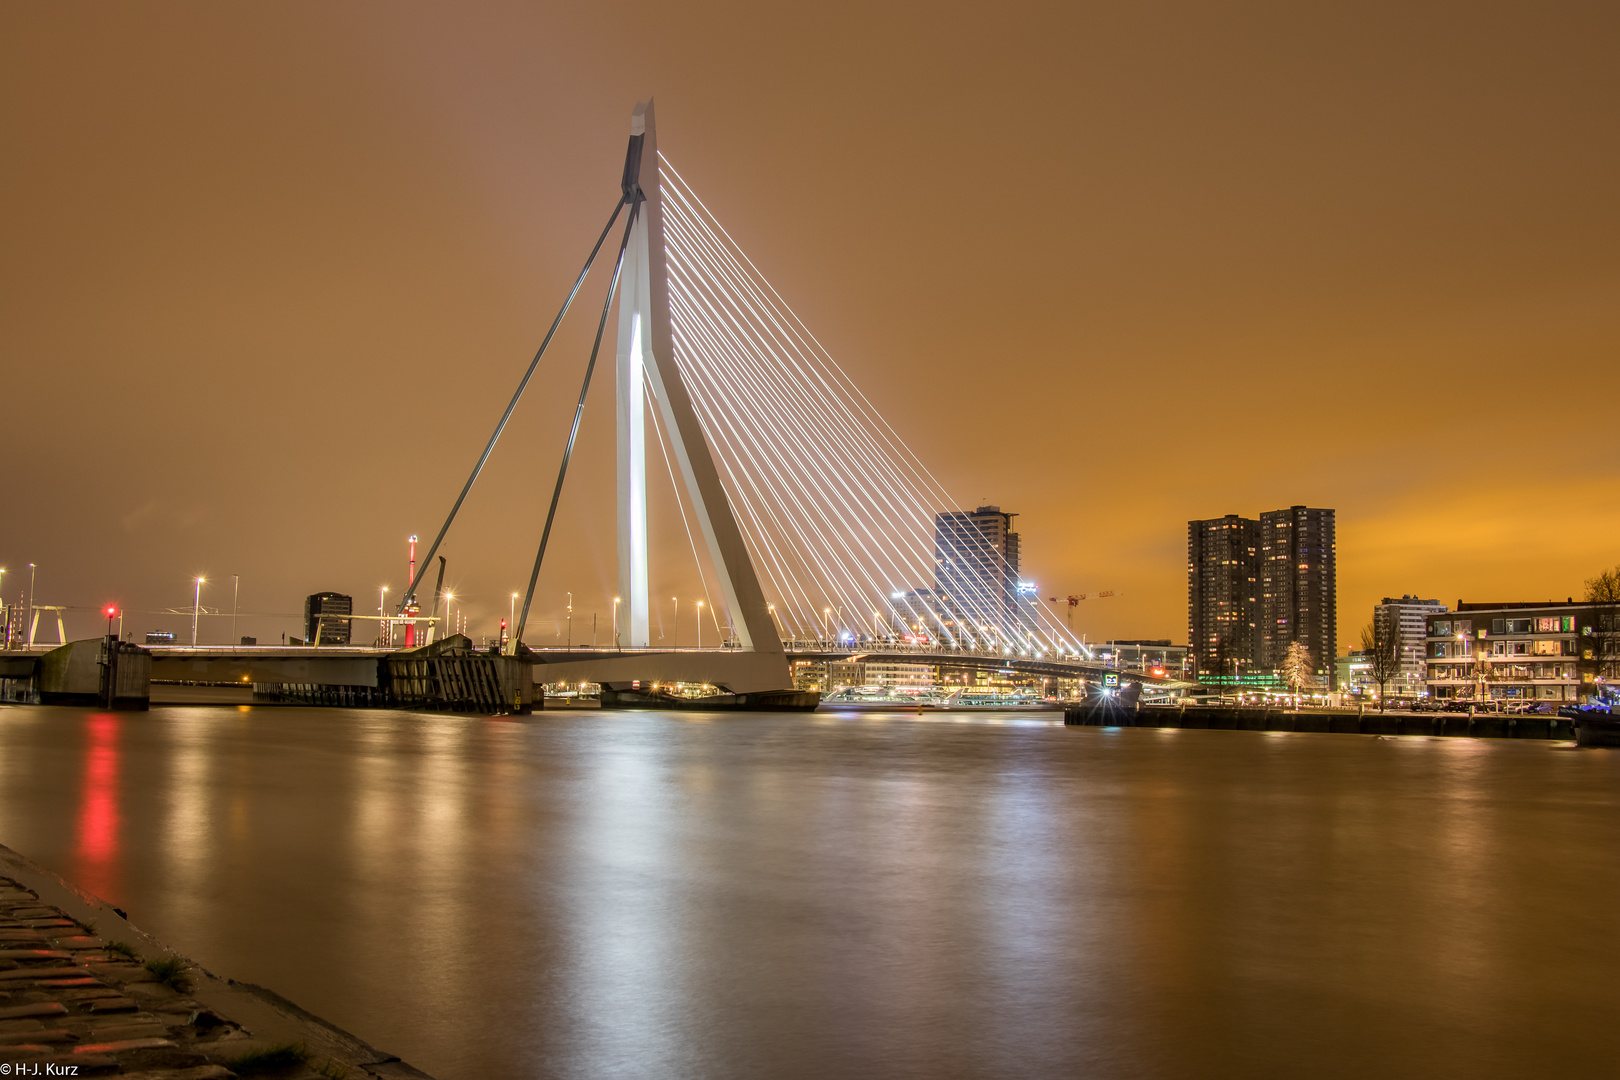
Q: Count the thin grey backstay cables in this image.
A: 2